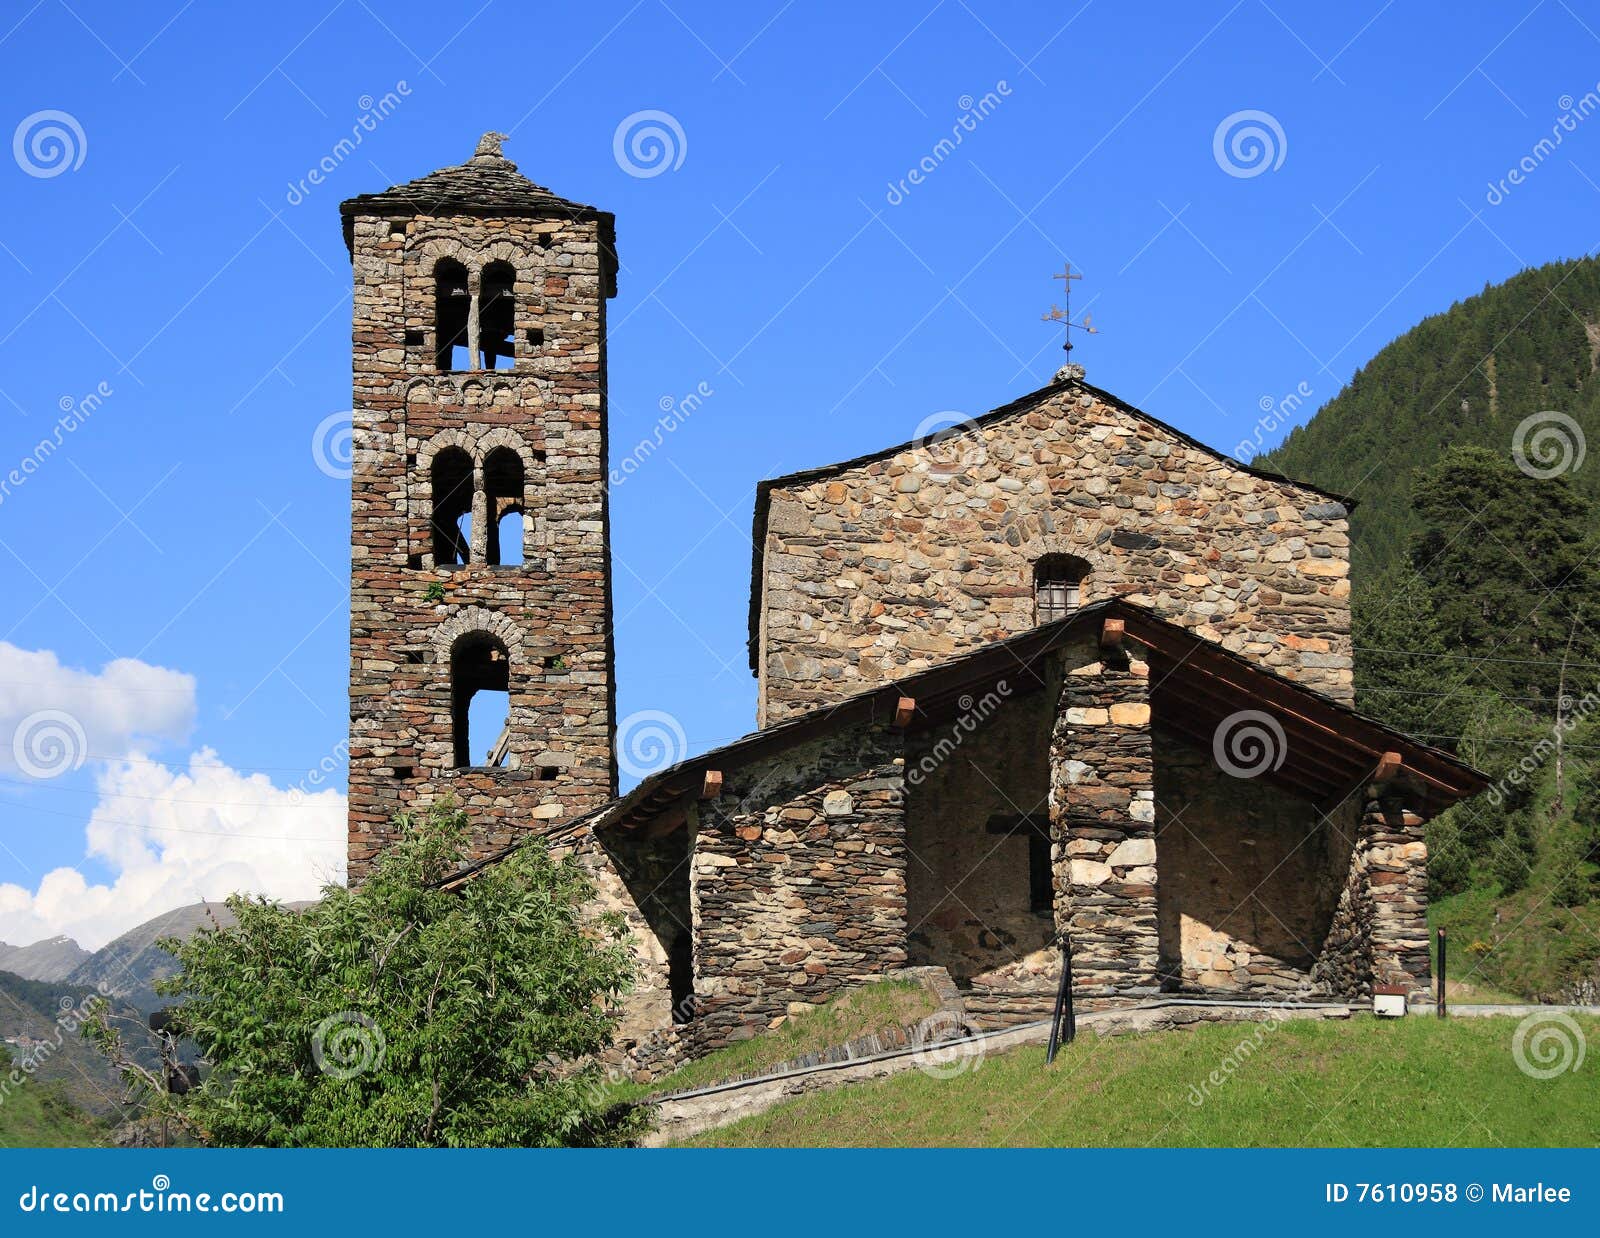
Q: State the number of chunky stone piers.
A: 3